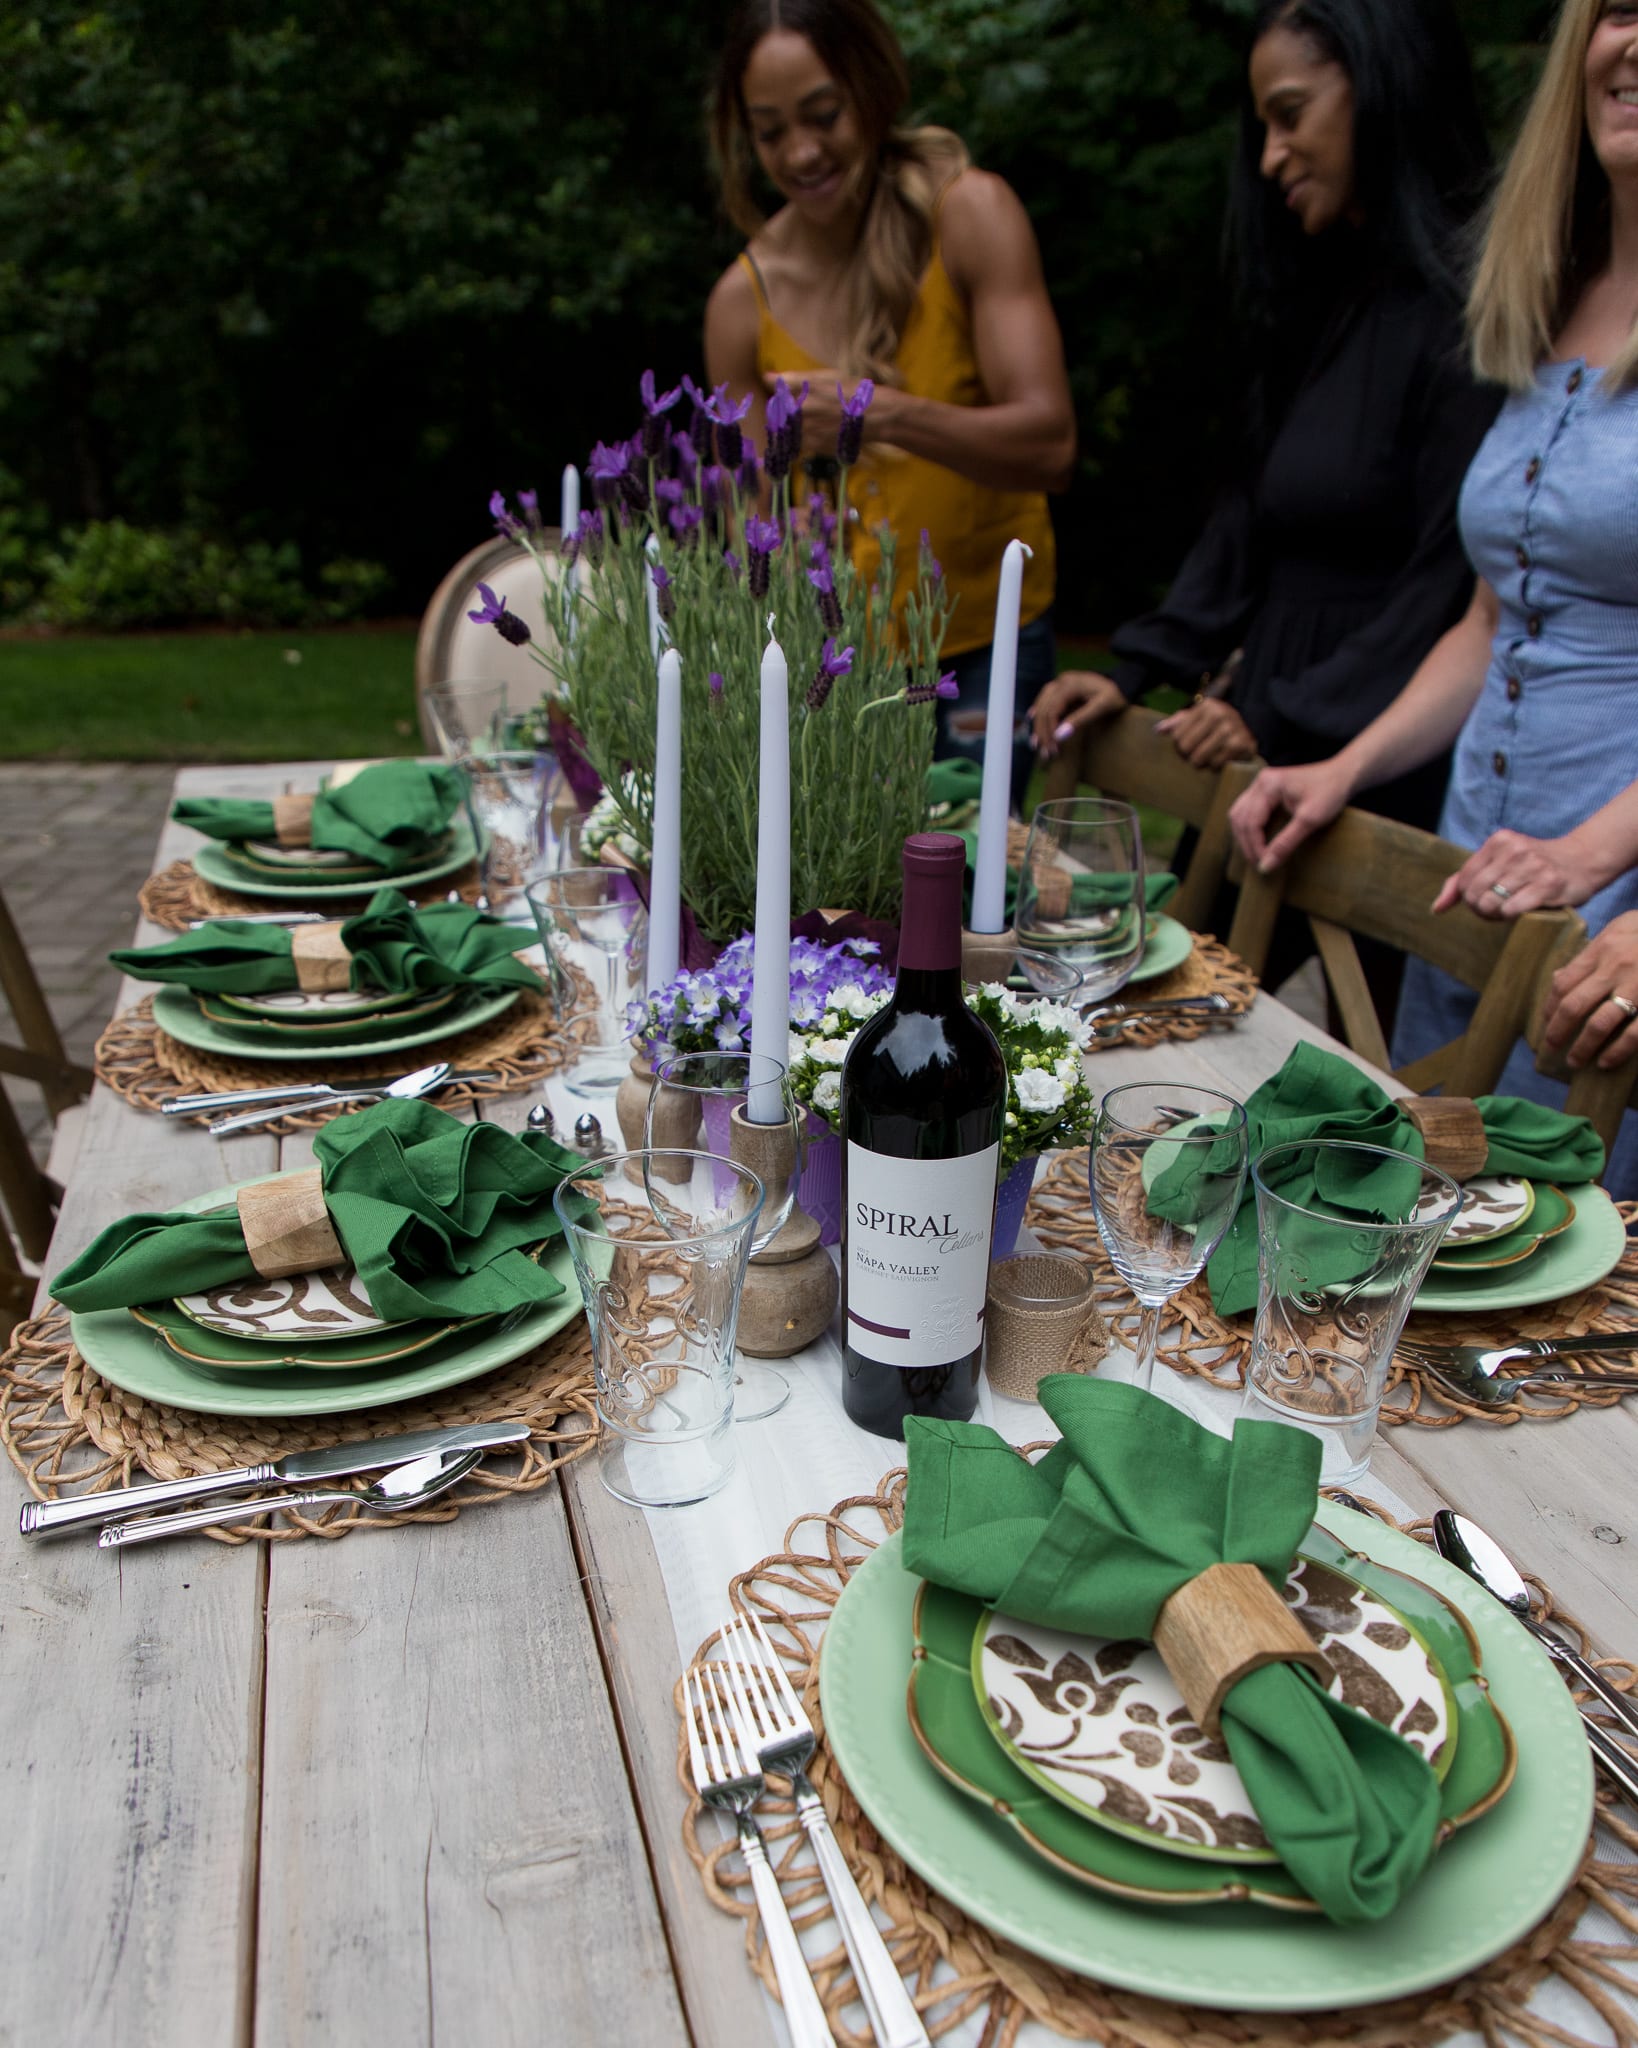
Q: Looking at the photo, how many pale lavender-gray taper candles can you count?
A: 5